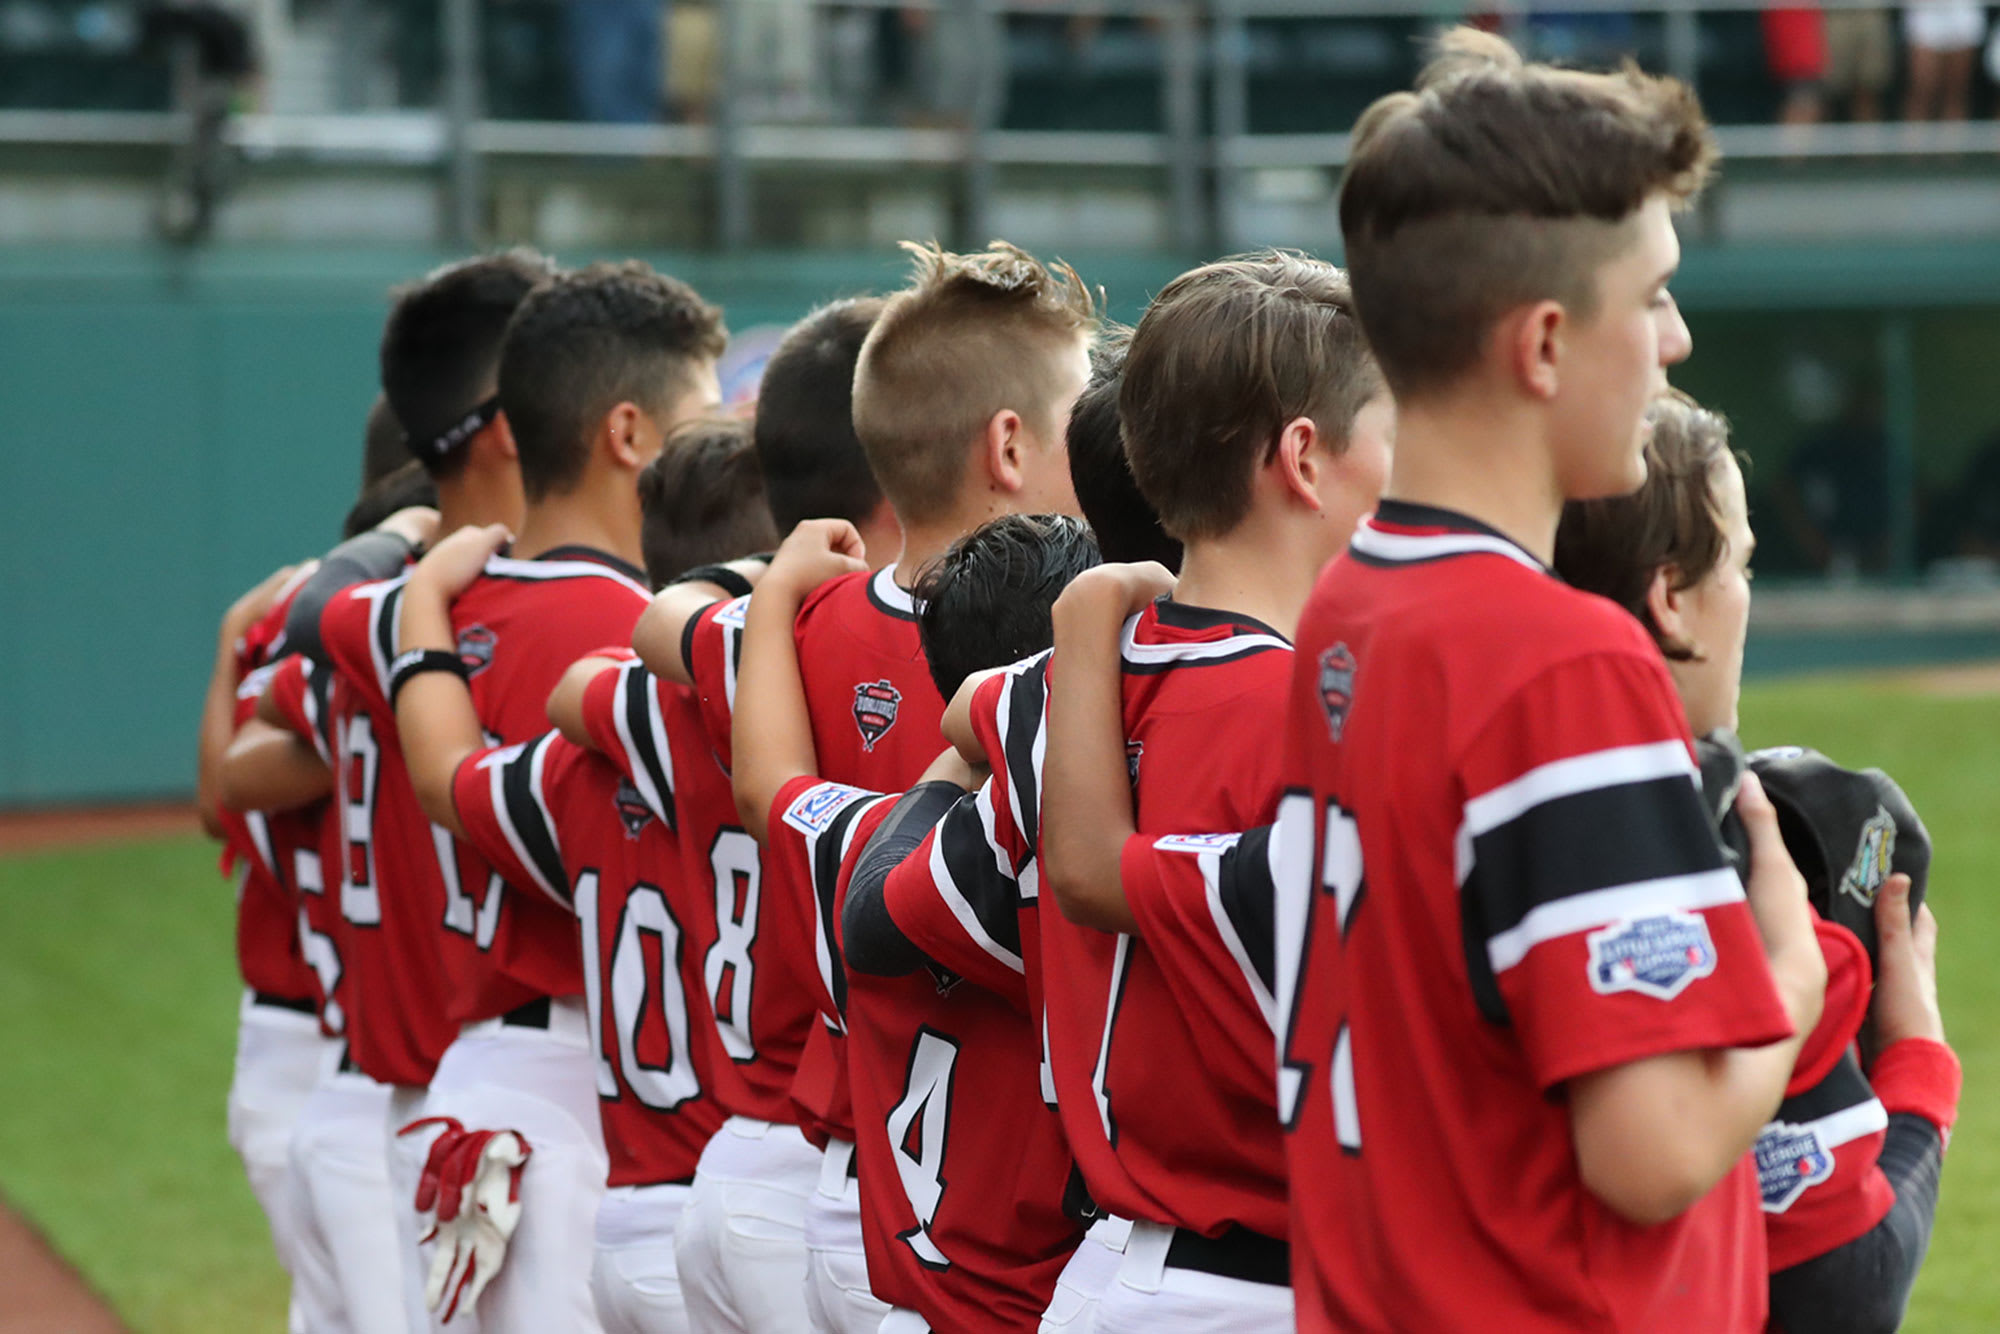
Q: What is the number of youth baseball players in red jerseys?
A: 12